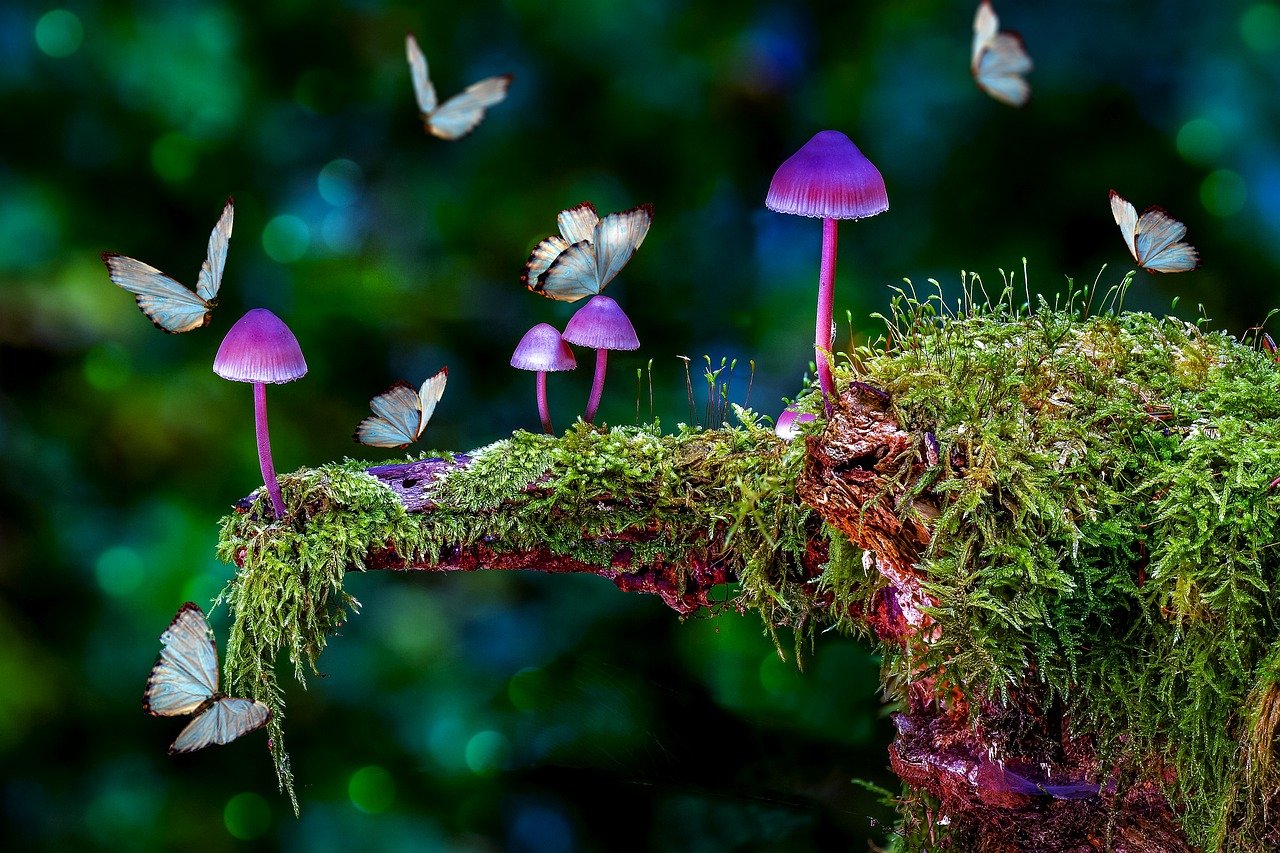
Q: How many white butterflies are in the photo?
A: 7